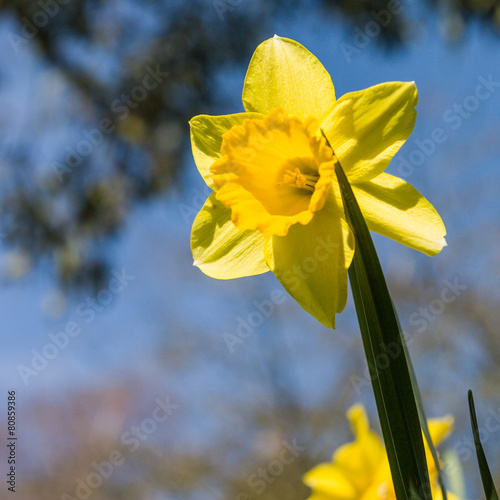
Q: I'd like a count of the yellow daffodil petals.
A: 6